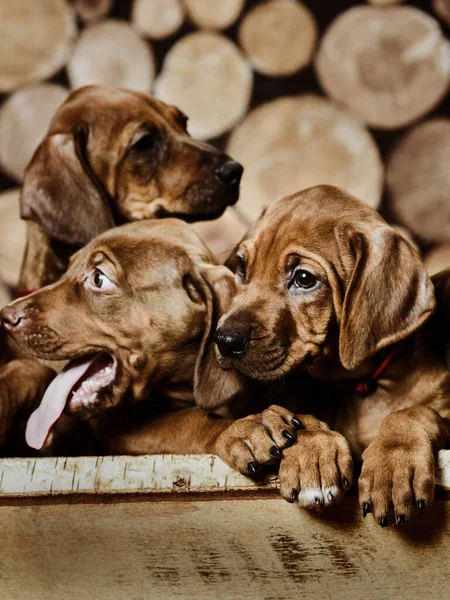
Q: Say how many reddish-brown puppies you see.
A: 3